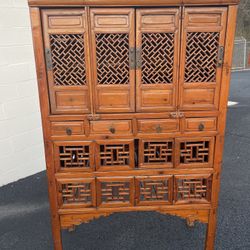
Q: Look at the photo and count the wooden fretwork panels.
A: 12